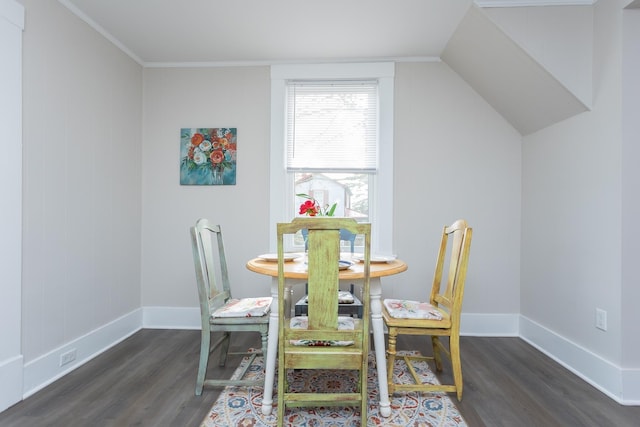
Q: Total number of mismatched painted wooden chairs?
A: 4